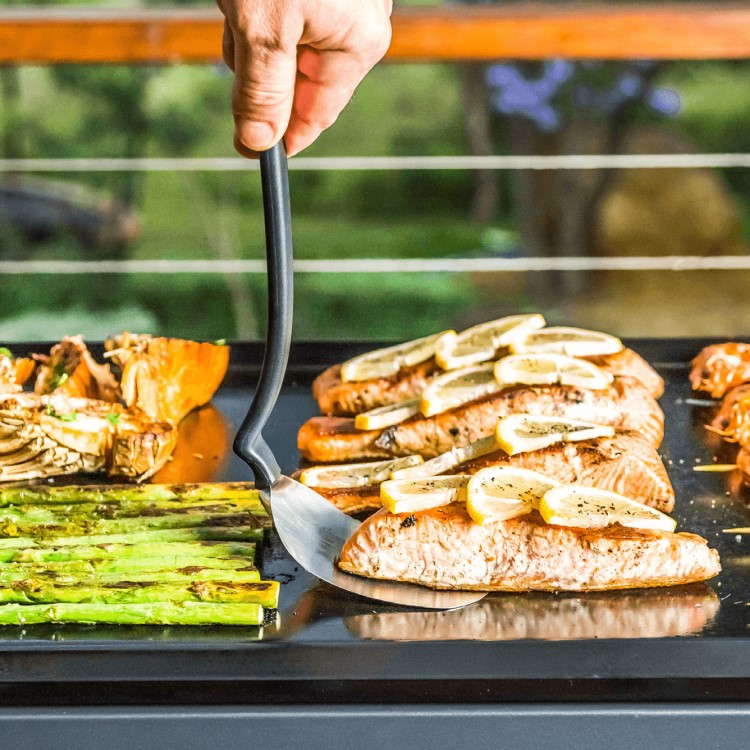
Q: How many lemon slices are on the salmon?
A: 12